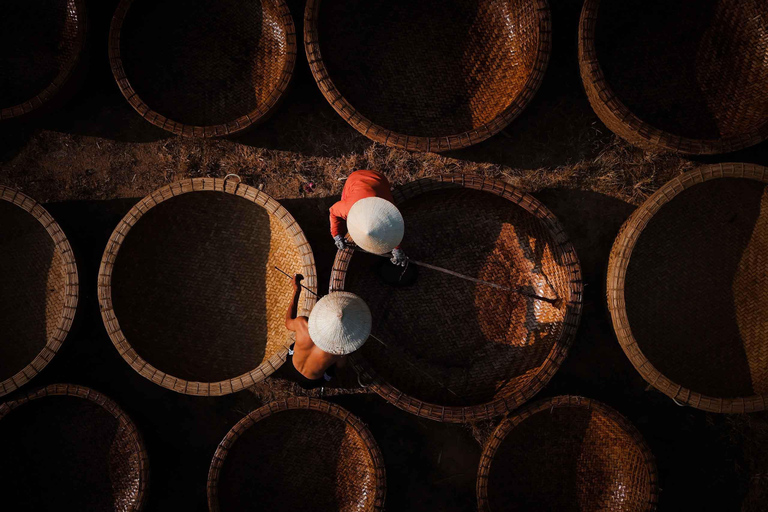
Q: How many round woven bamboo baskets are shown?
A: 11